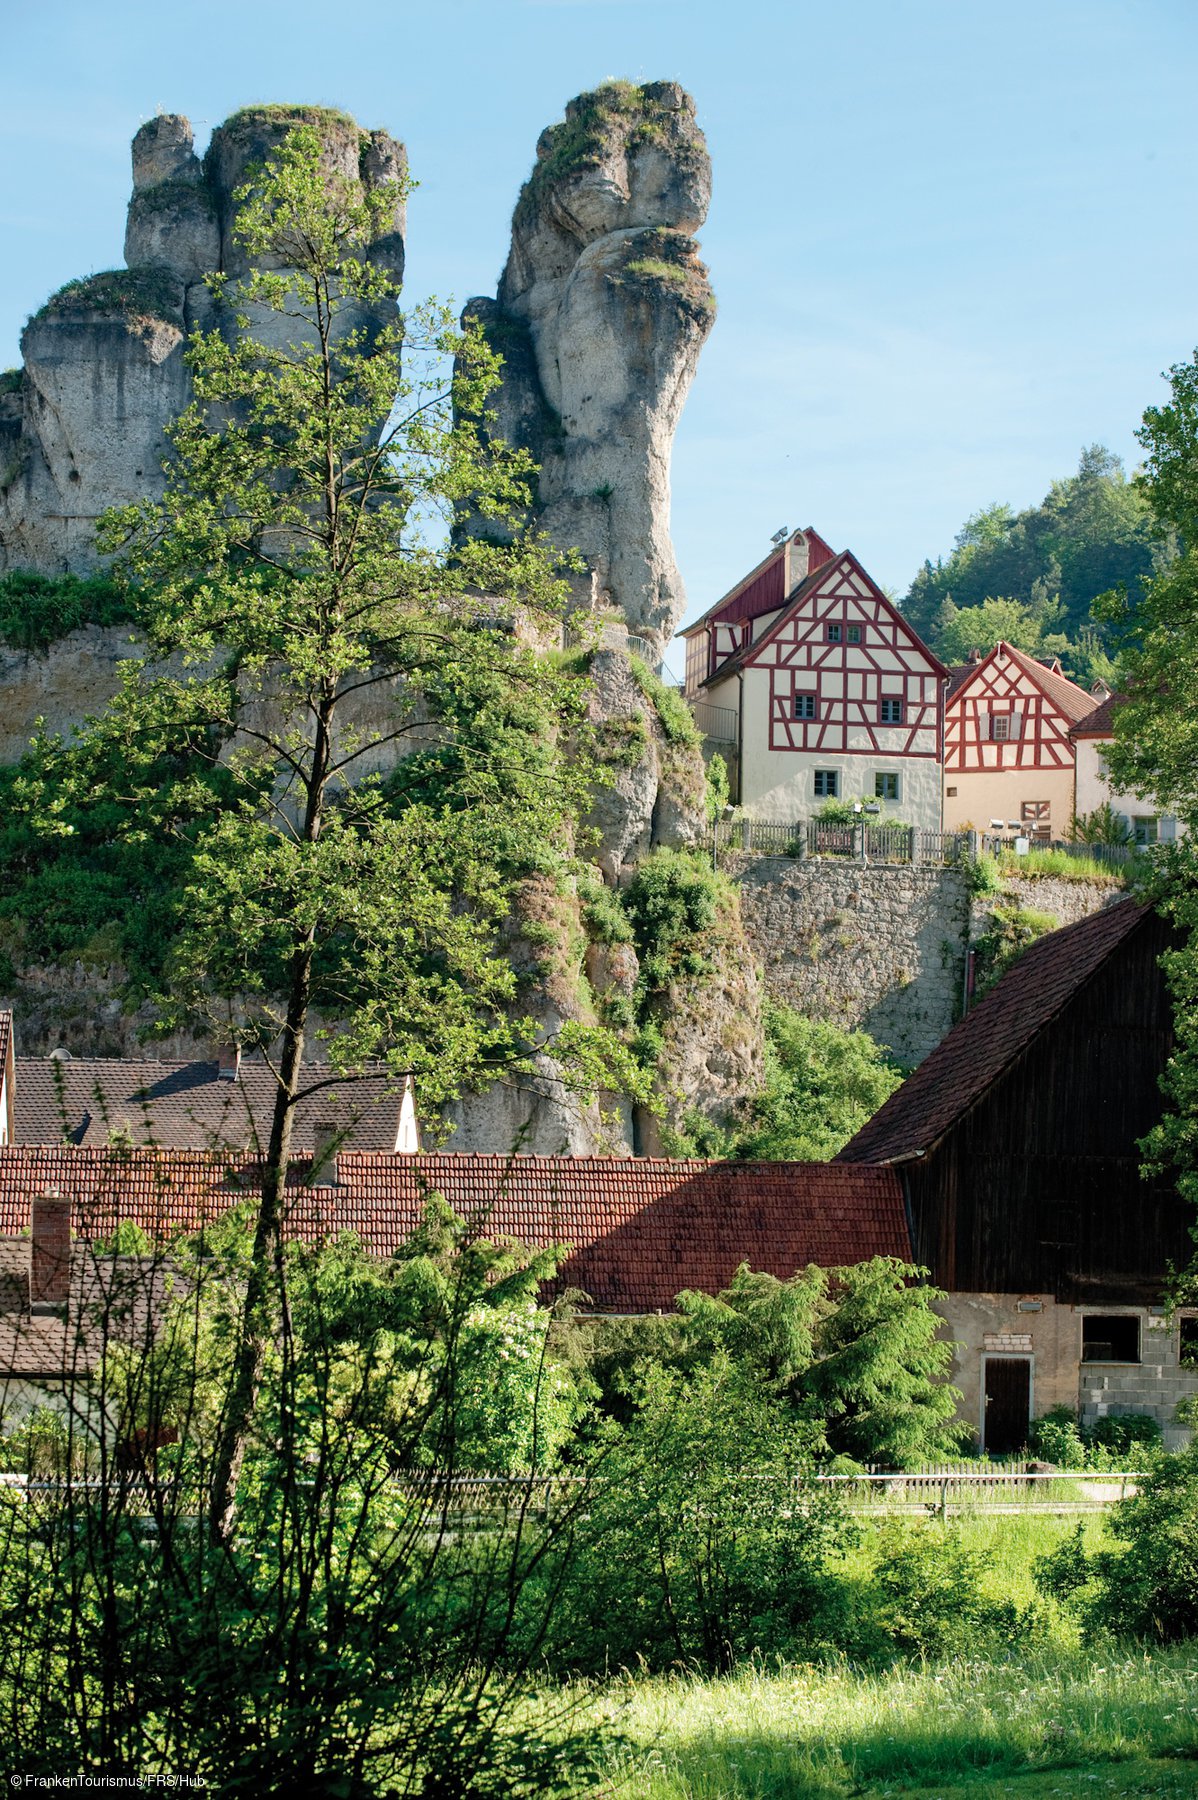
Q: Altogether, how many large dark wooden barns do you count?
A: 1